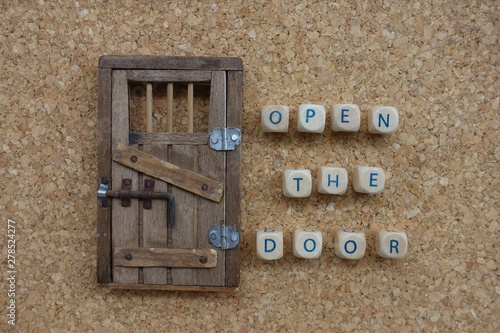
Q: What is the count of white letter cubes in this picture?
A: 11